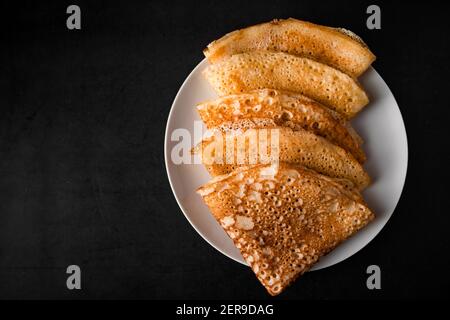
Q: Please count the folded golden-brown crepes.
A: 5